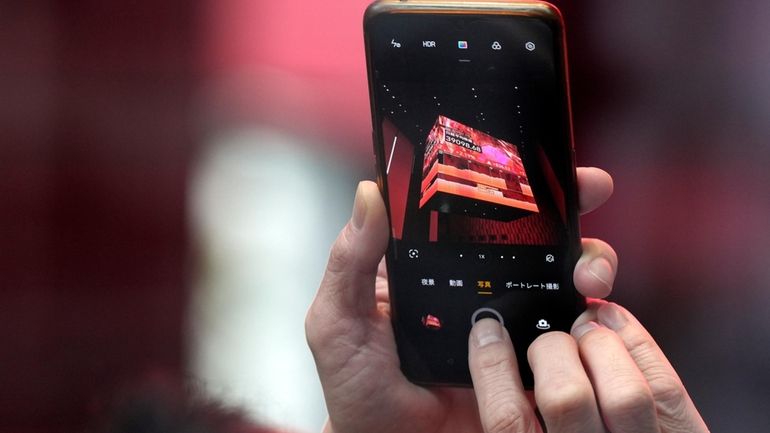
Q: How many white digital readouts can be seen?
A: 1